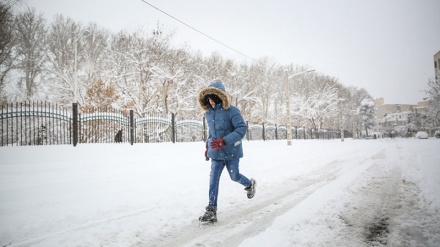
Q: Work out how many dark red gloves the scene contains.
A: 2